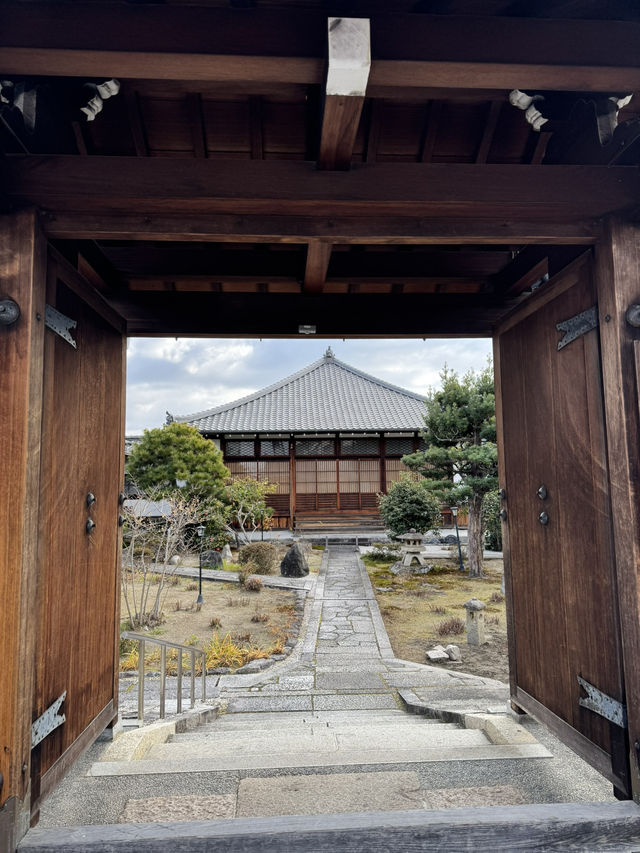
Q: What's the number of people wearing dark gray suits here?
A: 0